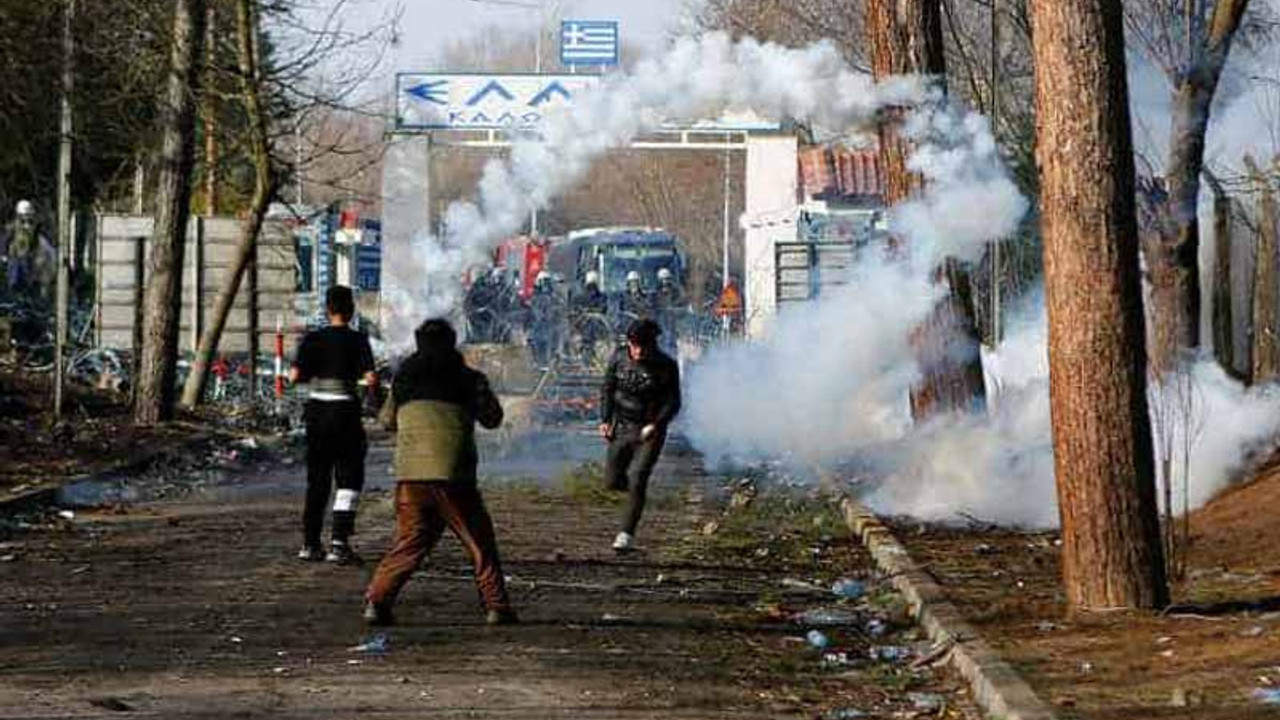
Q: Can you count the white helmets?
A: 5